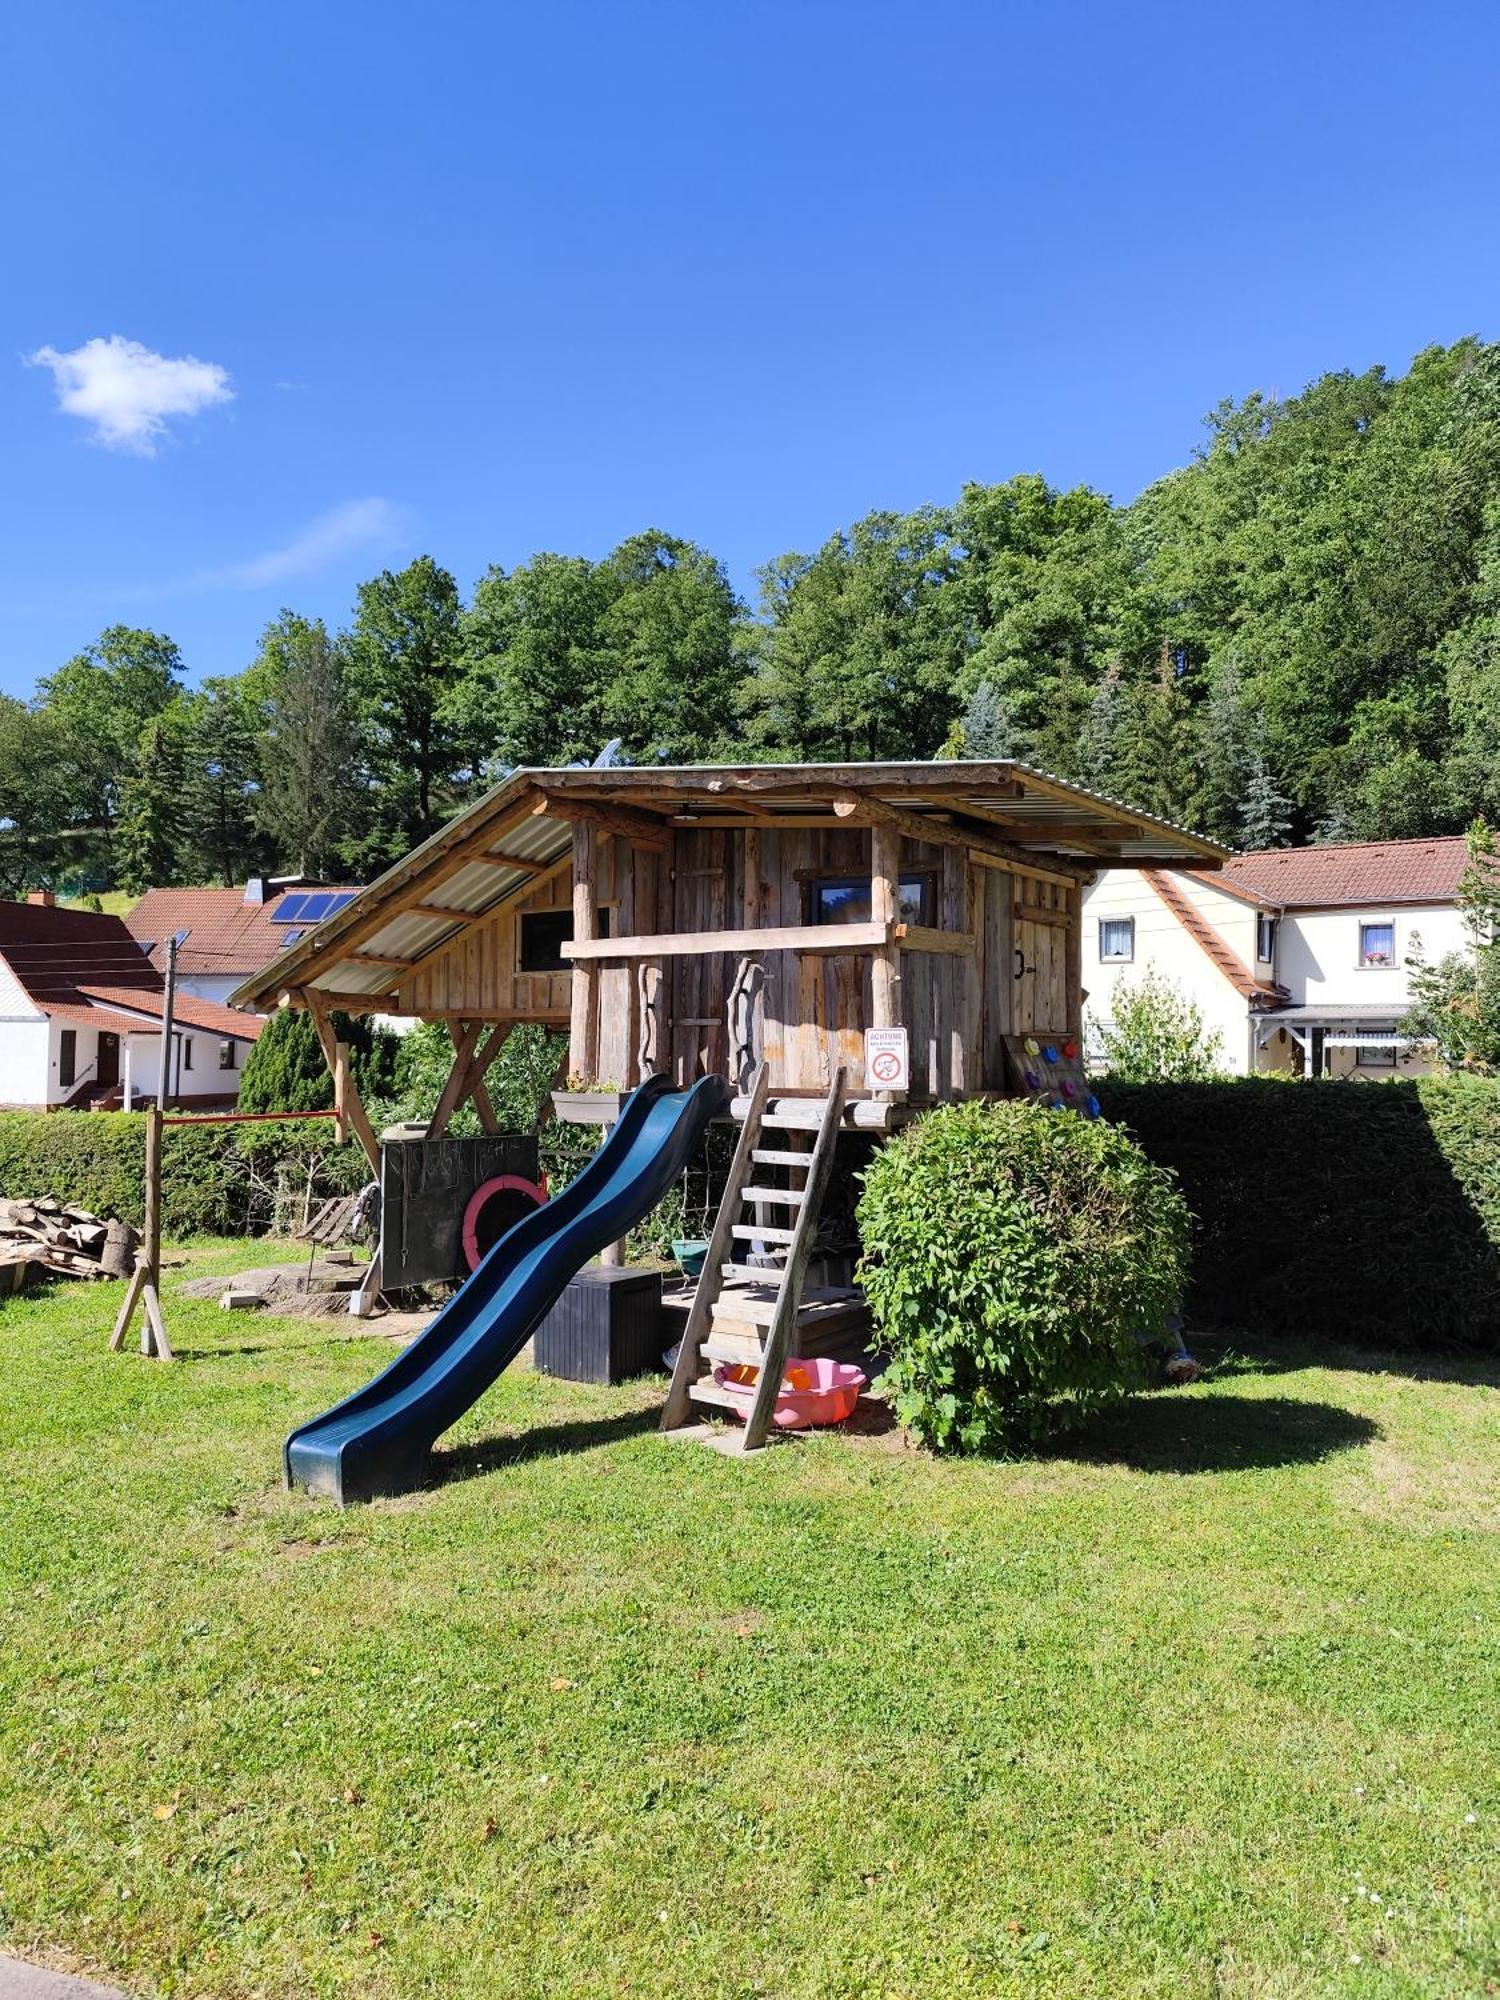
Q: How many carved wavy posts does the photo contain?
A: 2